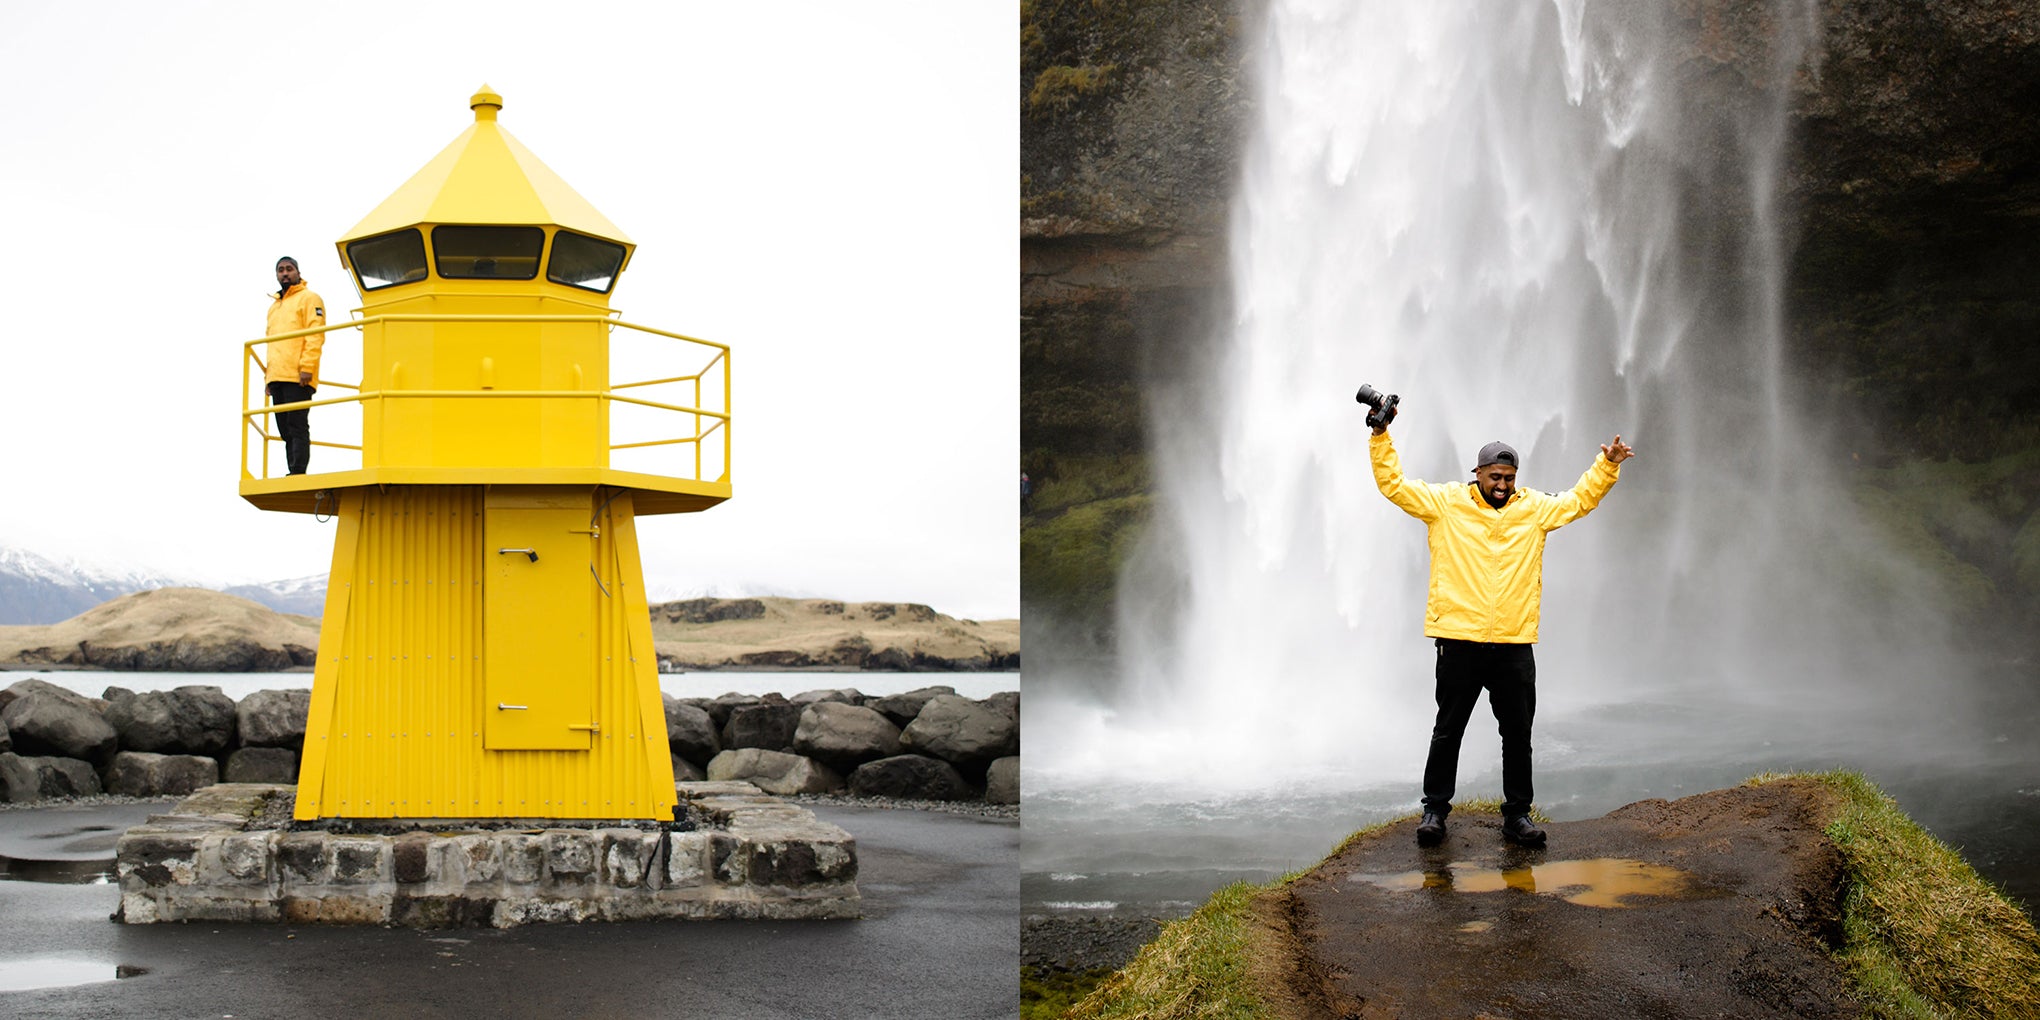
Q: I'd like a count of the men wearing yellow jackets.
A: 2